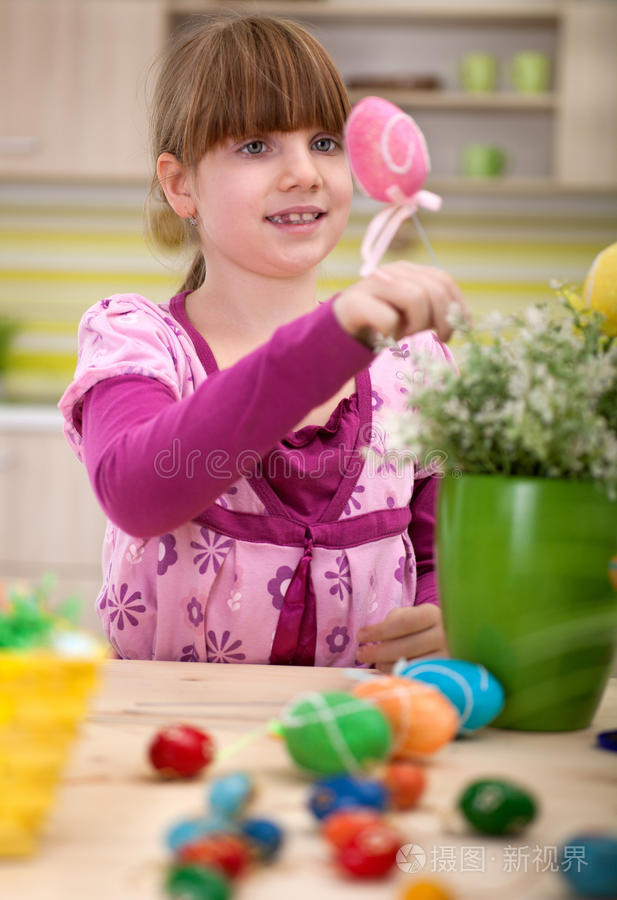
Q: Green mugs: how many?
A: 3